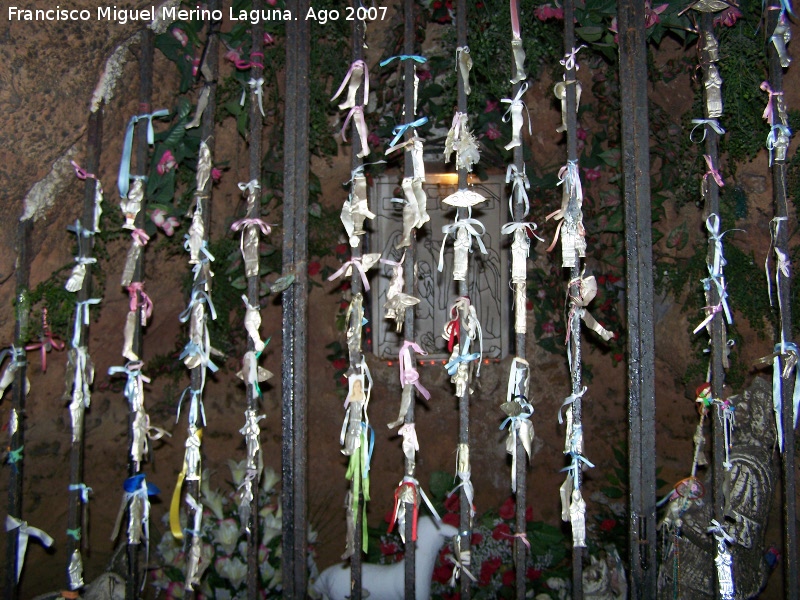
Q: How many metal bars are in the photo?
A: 14